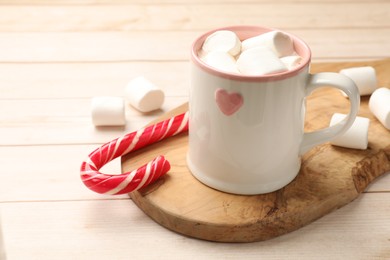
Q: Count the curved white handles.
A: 1